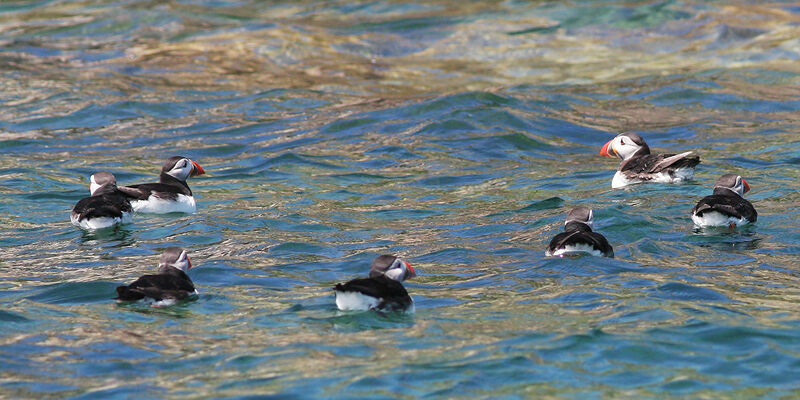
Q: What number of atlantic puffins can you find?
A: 7